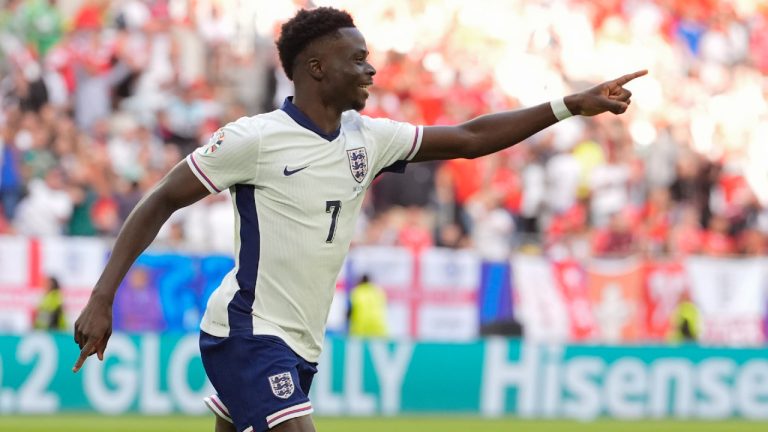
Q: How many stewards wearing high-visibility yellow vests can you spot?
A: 3